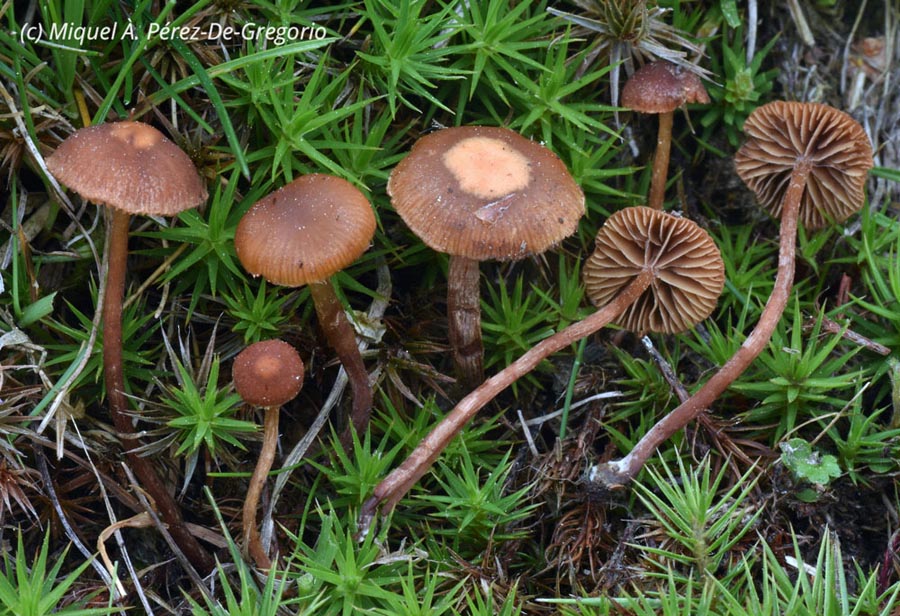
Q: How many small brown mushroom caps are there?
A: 7